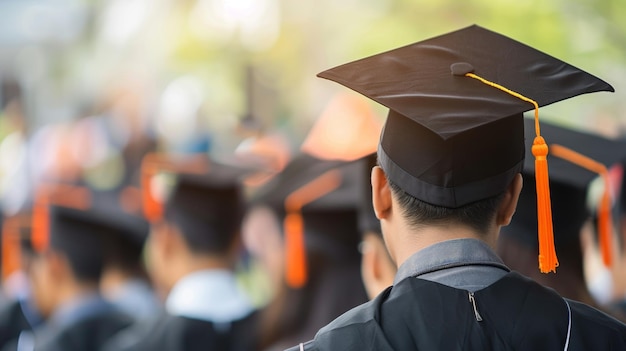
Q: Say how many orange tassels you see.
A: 6